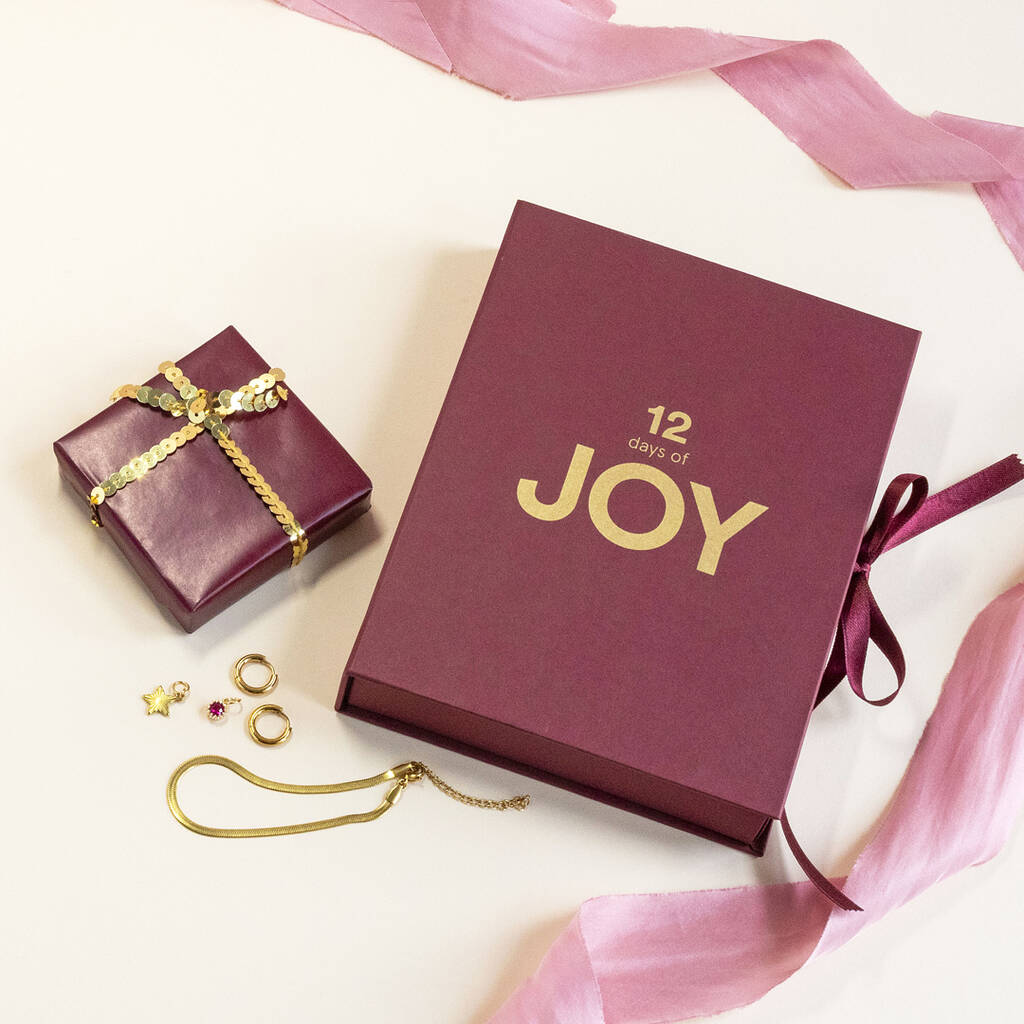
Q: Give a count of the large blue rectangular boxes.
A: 0